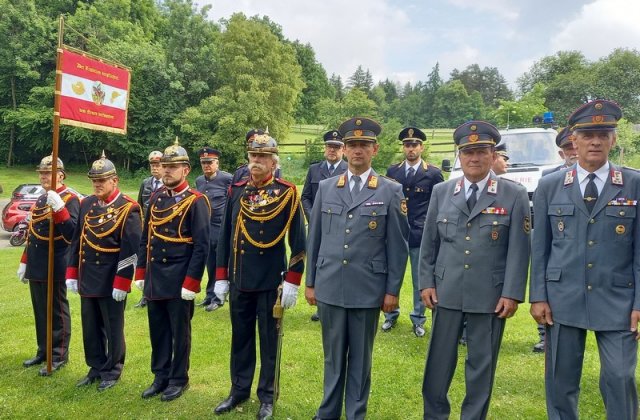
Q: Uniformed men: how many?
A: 14